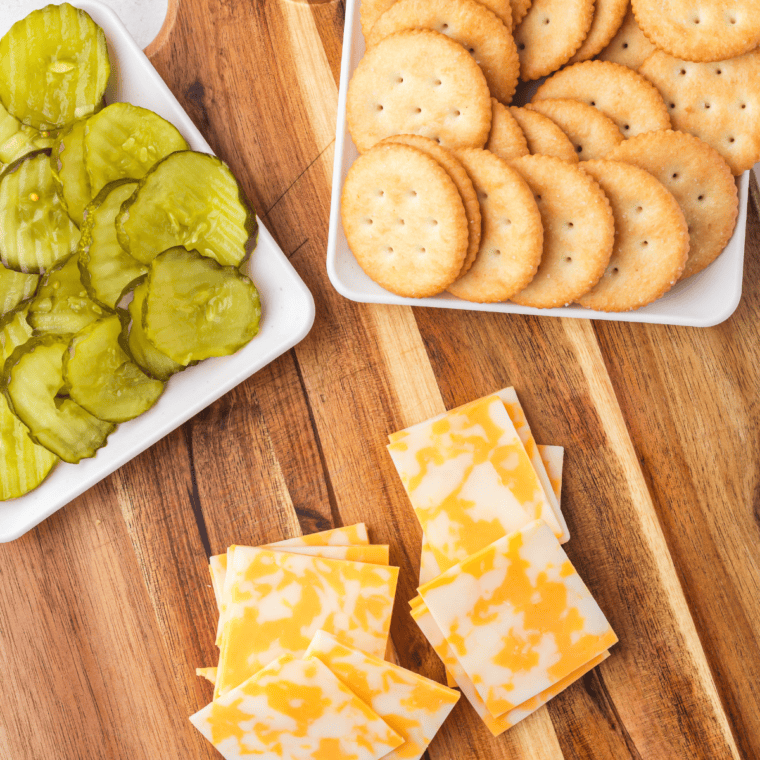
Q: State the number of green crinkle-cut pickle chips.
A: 15